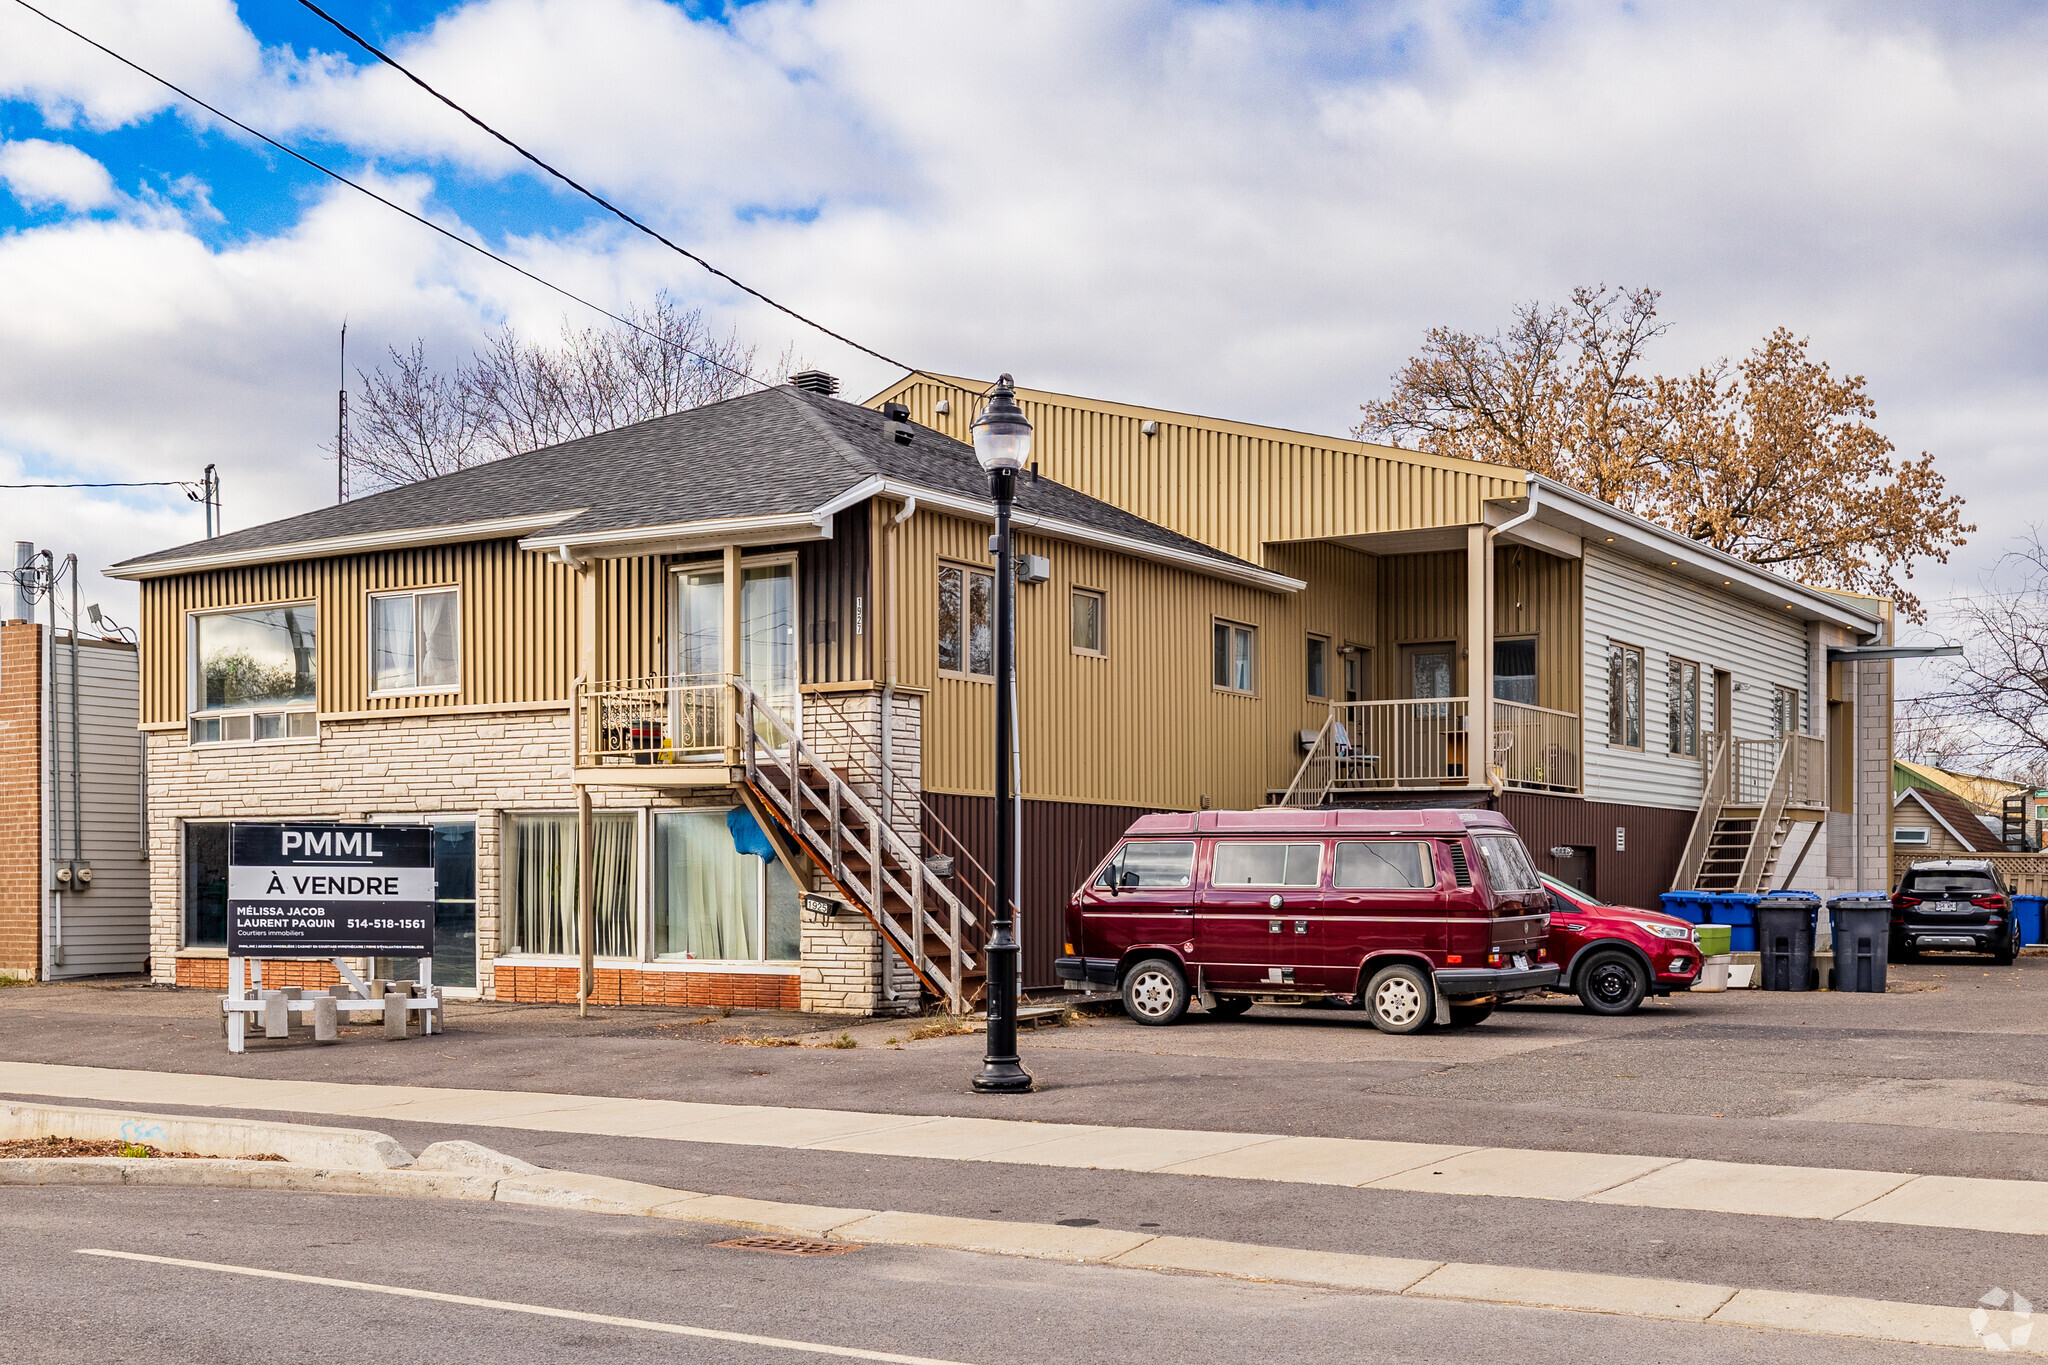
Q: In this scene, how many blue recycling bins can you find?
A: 5